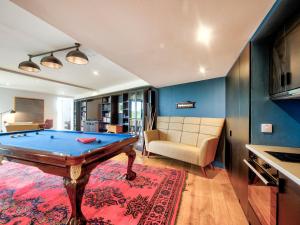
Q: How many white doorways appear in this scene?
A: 1